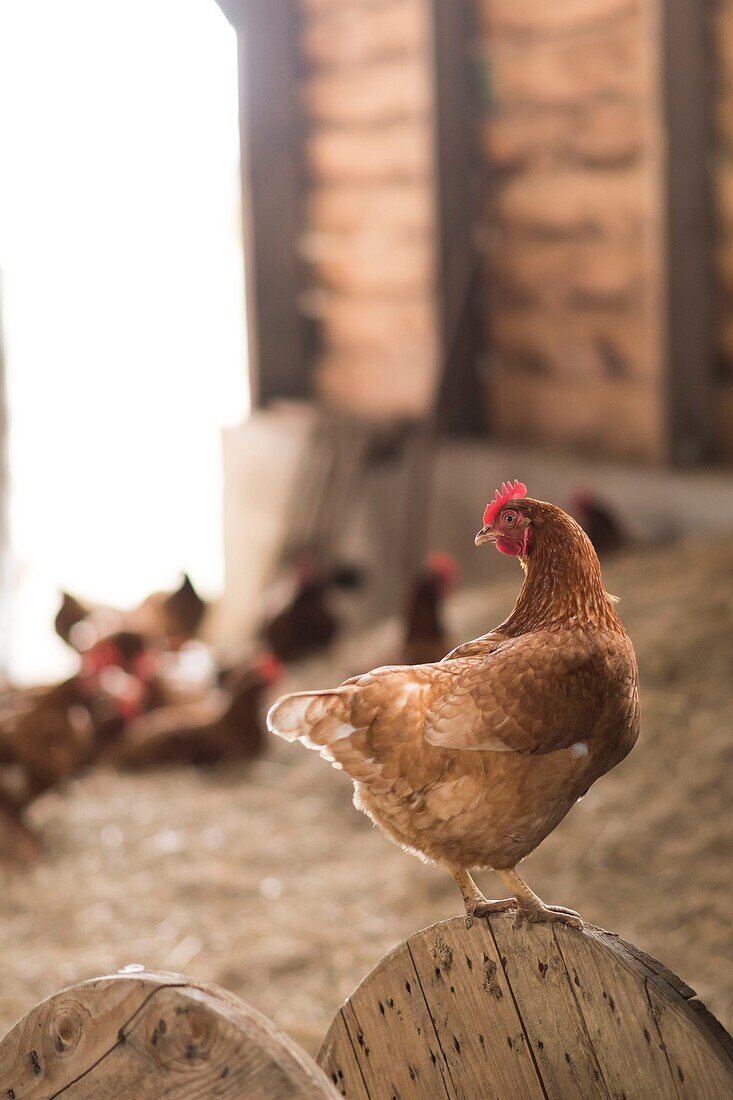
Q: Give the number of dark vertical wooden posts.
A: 3